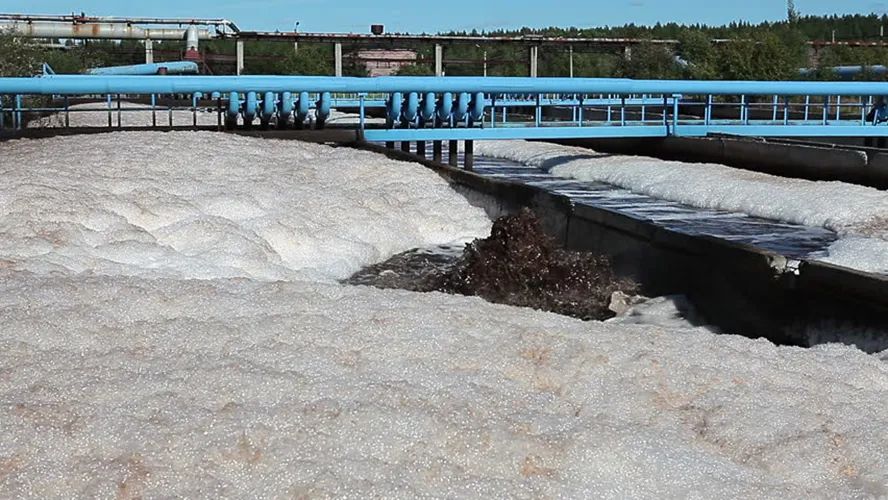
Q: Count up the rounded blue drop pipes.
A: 12